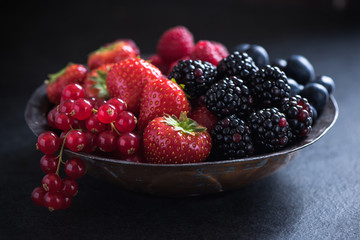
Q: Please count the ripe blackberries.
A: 7